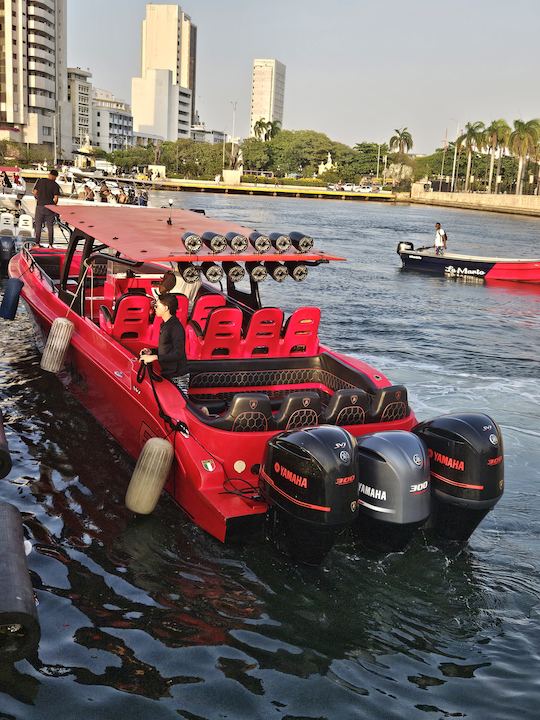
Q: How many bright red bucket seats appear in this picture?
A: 6